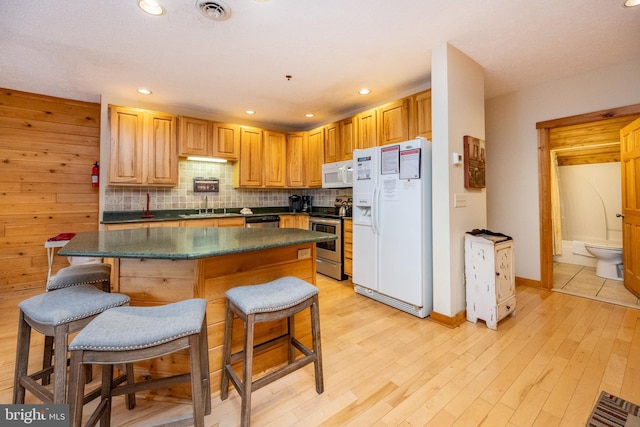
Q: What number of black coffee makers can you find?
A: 2